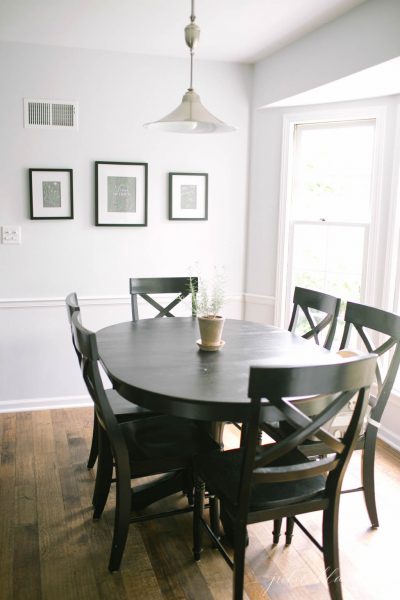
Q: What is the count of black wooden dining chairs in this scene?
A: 6